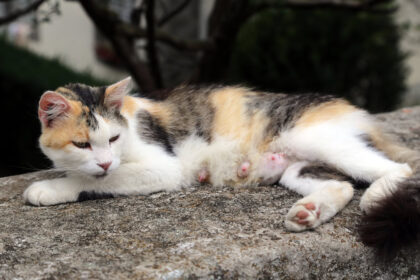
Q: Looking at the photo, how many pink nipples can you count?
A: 3